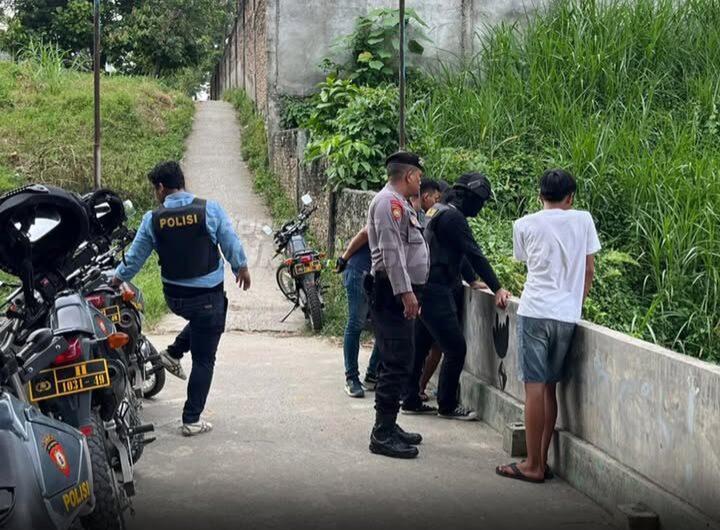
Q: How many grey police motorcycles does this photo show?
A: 4